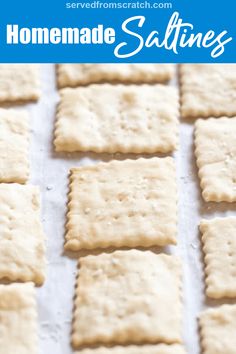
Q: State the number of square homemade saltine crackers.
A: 13